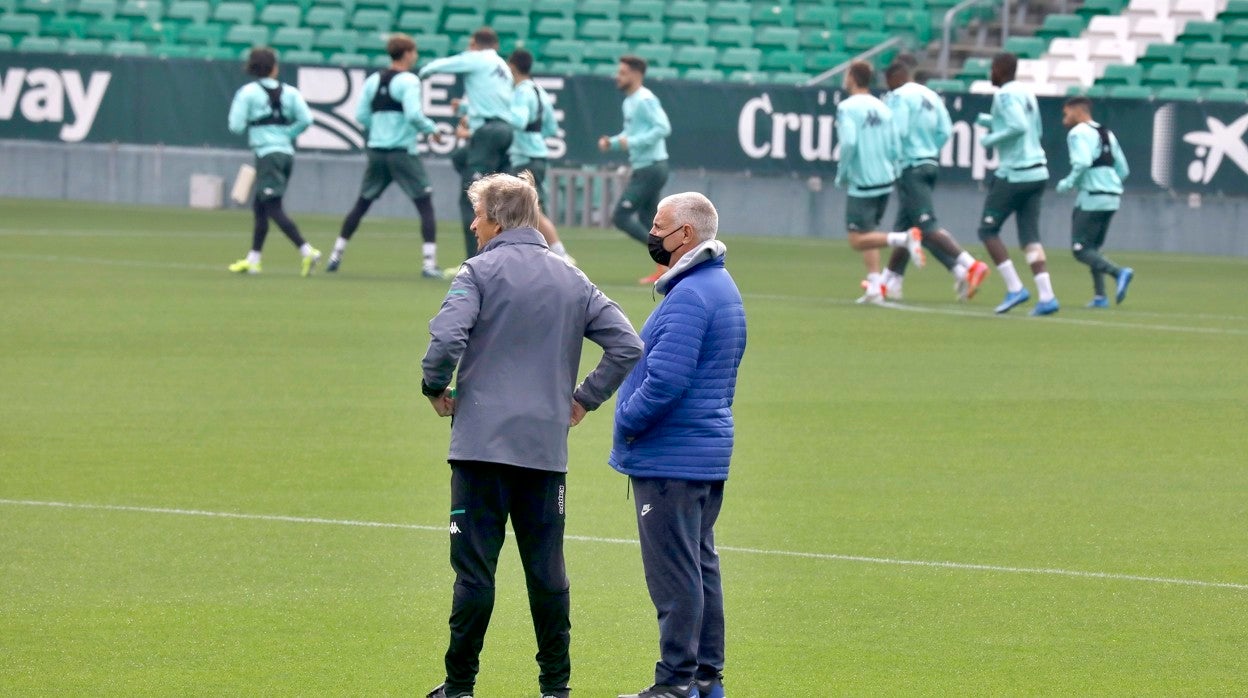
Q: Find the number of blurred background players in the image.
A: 9